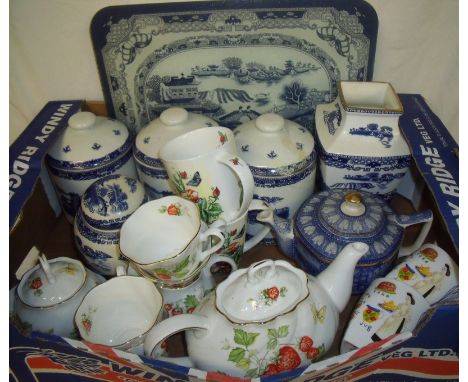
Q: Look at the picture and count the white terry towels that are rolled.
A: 0